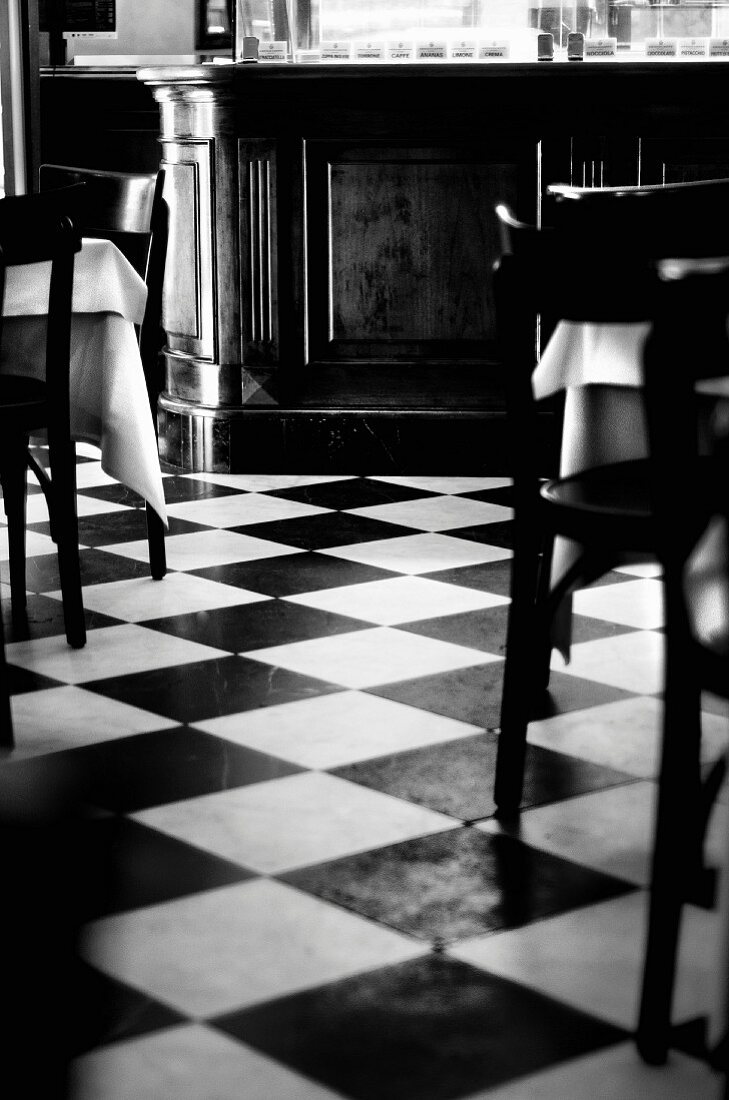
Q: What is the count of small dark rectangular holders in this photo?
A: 3